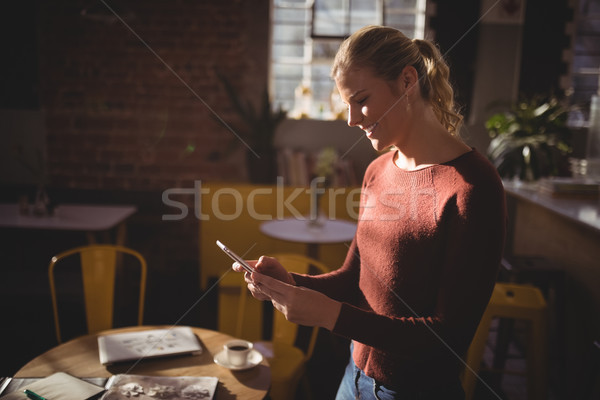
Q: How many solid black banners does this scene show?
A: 0